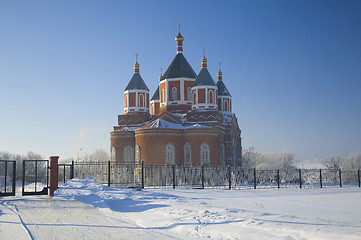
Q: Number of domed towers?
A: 5